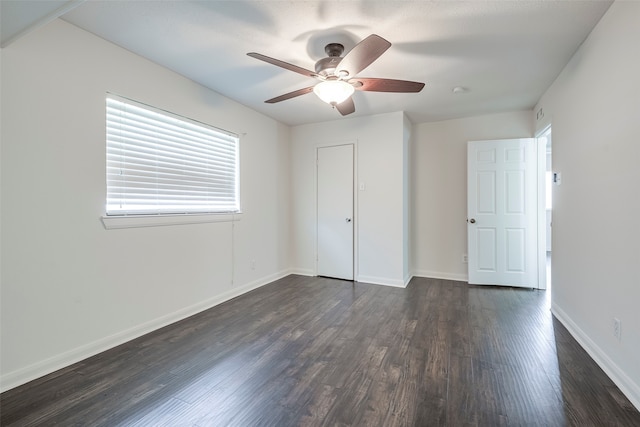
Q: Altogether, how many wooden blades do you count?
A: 5